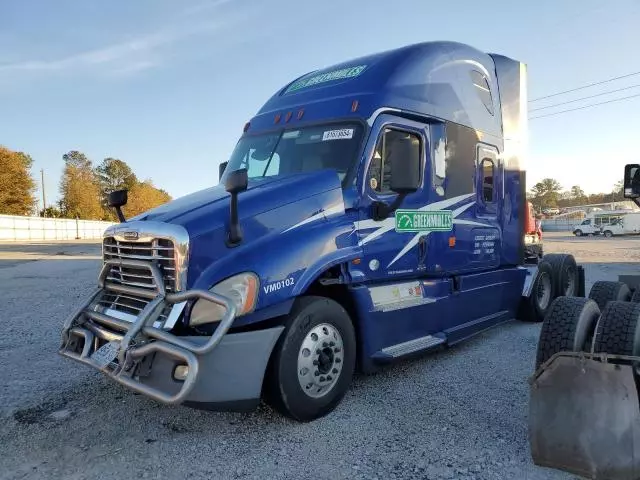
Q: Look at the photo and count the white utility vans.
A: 2